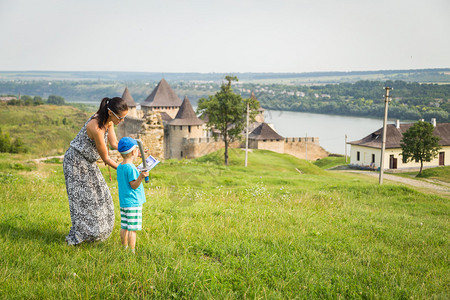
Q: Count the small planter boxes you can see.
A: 0